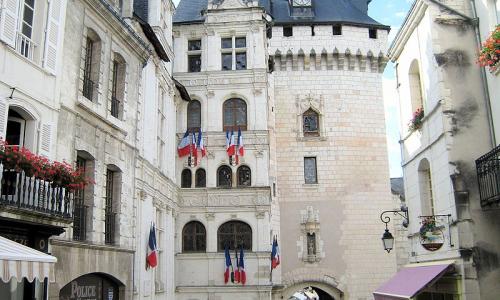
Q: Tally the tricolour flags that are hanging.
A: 11